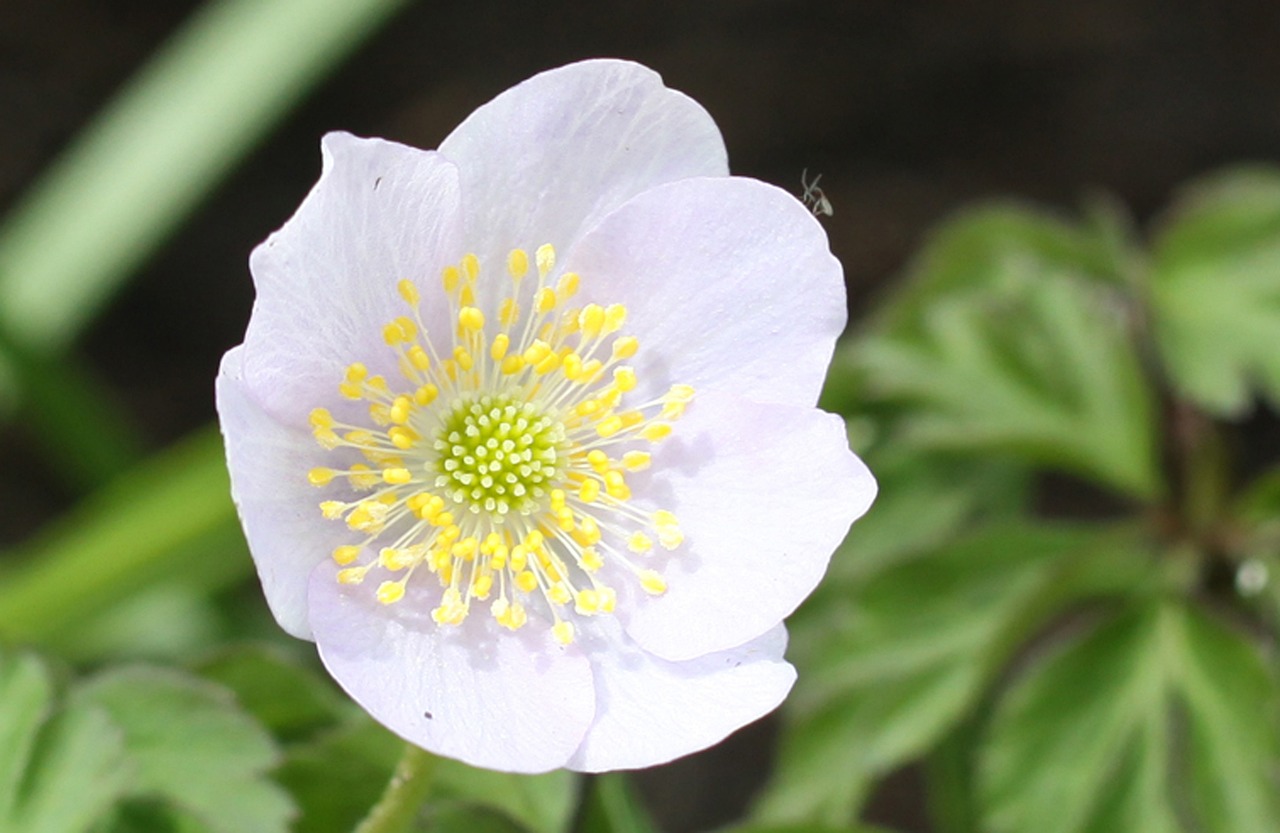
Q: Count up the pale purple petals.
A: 7